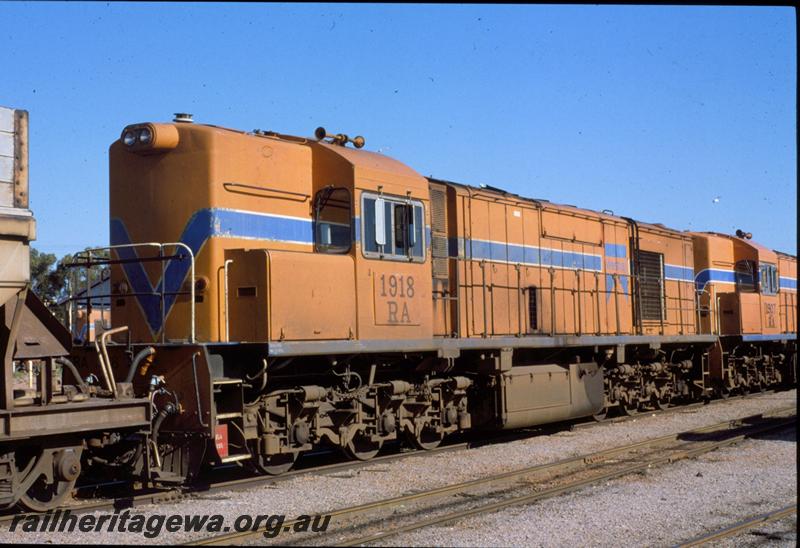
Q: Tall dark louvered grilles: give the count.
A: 1